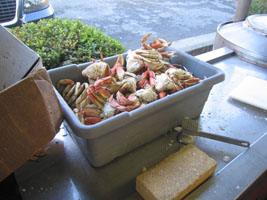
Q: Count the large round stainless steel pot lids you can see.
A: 1